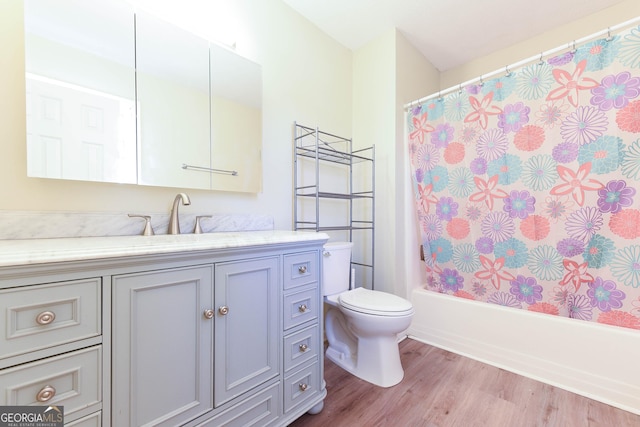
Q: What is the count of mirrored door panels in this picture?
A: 3